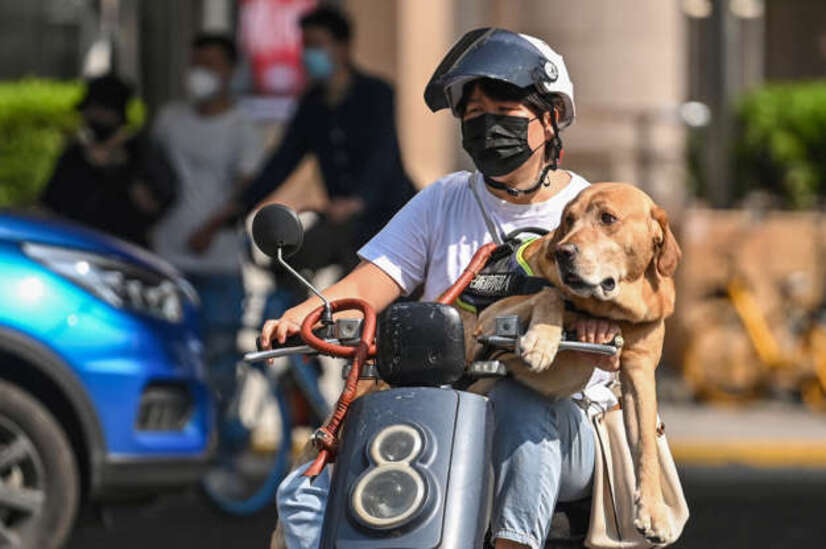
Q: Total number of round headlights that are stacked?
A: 2